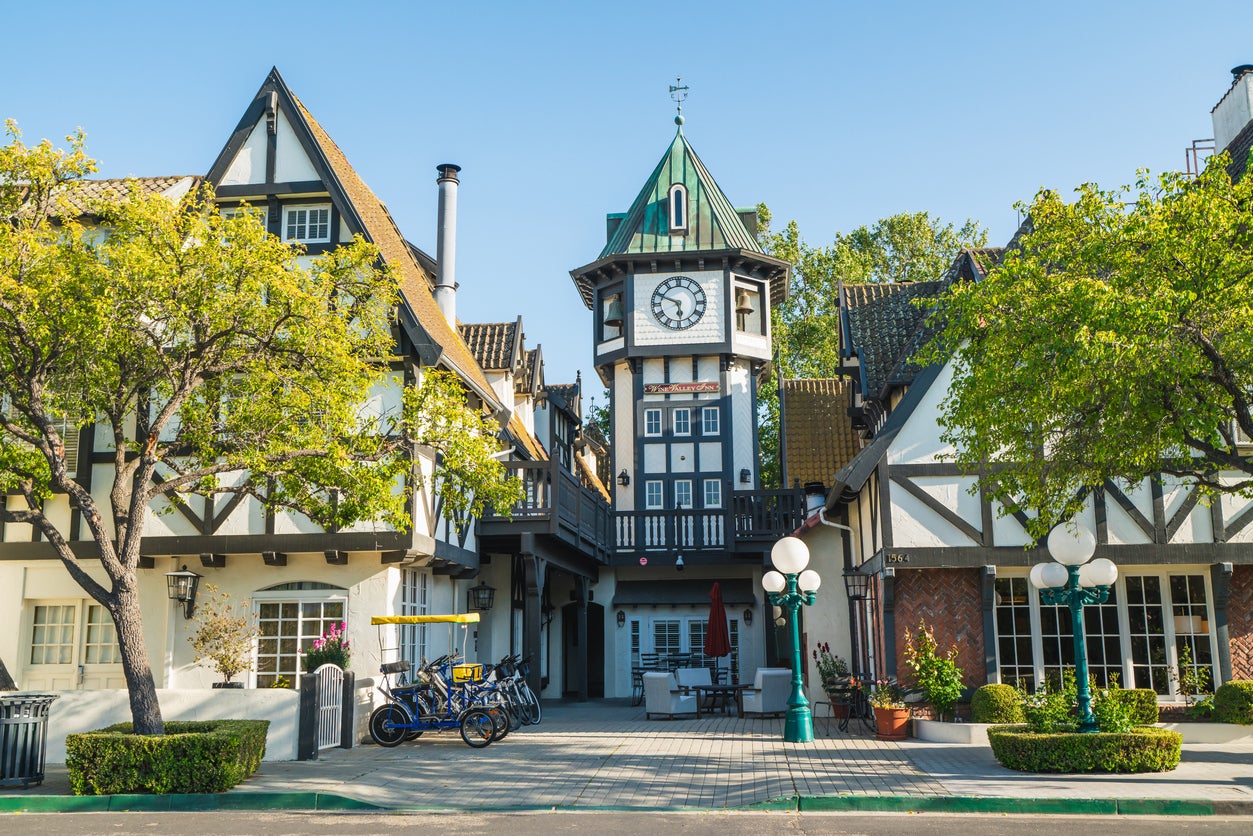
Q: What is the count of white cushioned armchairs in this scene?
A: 3